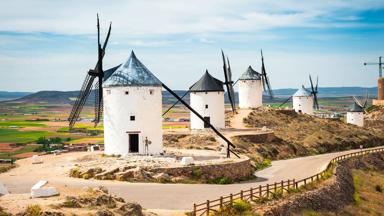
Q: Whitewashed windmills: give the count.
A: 5